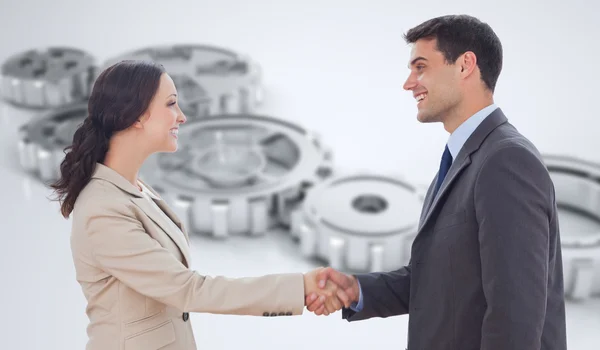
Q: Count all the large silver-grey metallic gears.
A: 6